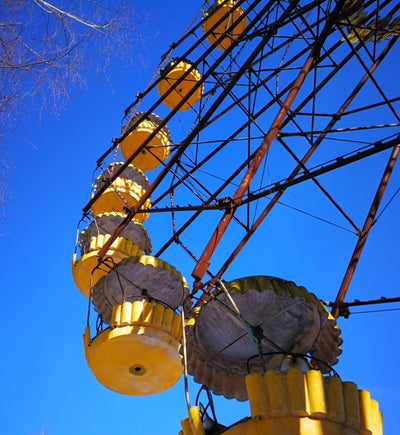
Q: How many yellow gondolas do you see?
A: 7